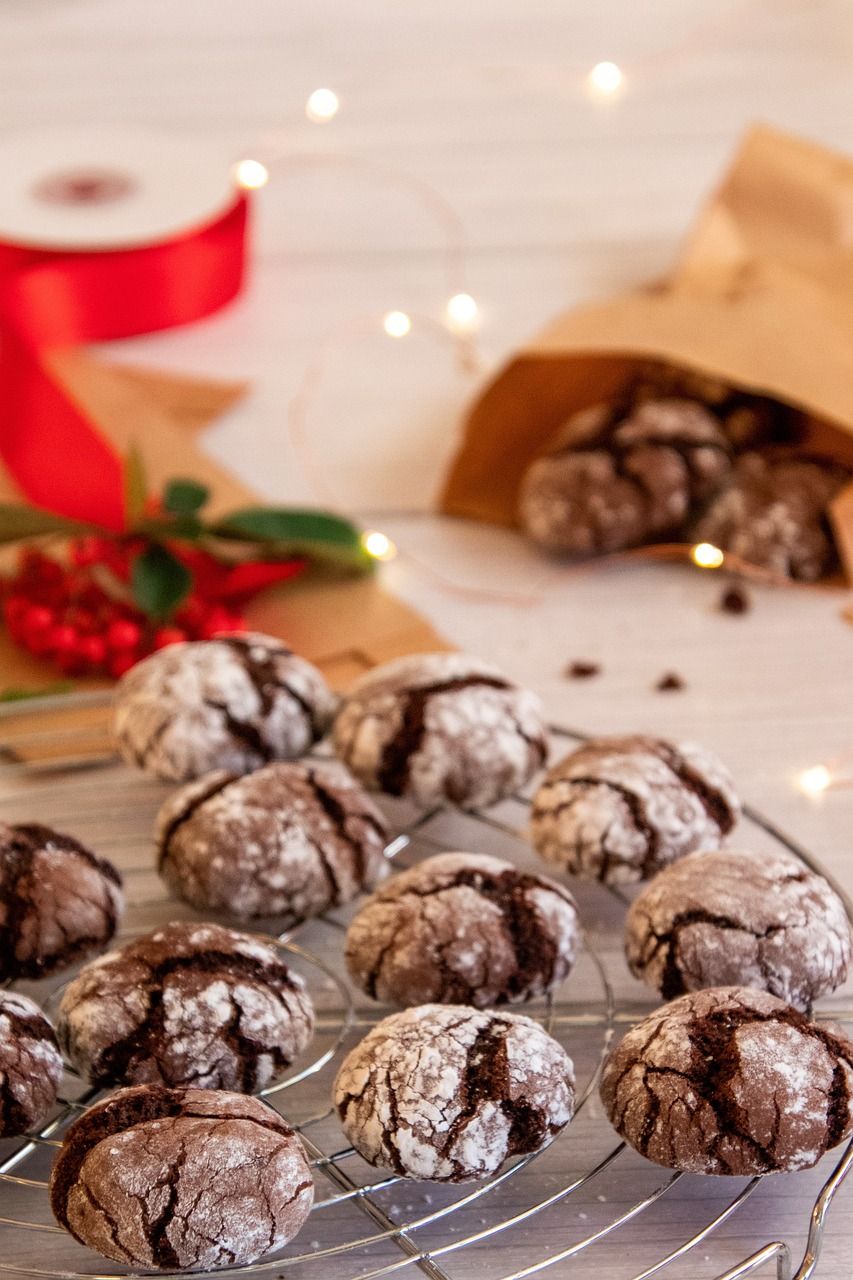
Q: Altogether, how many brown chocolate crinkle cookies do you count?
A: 14